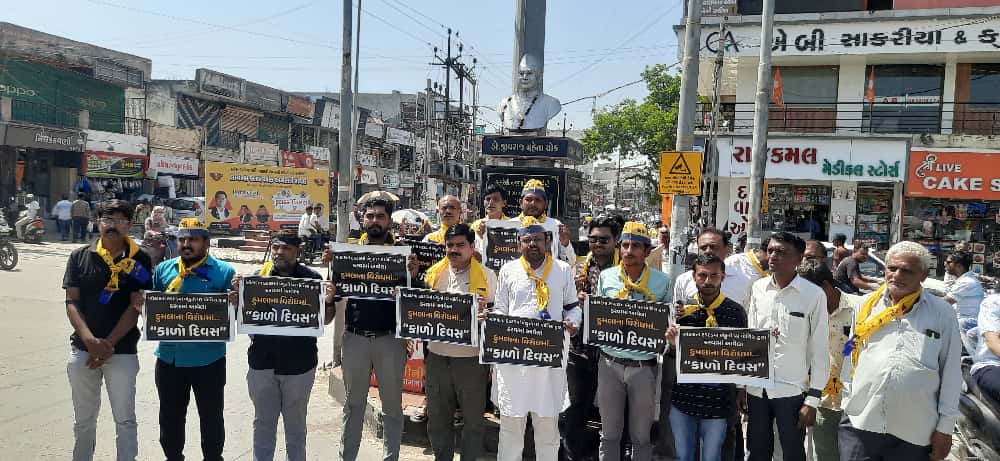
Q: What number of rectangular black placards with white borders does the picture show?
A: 9